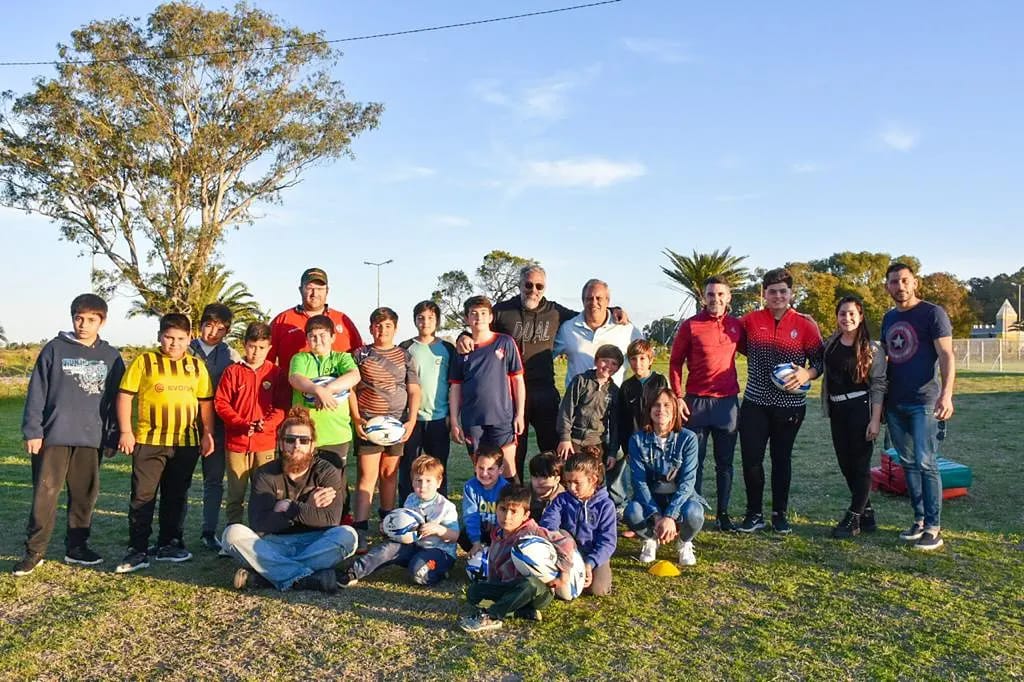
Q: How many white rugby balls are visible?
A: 7